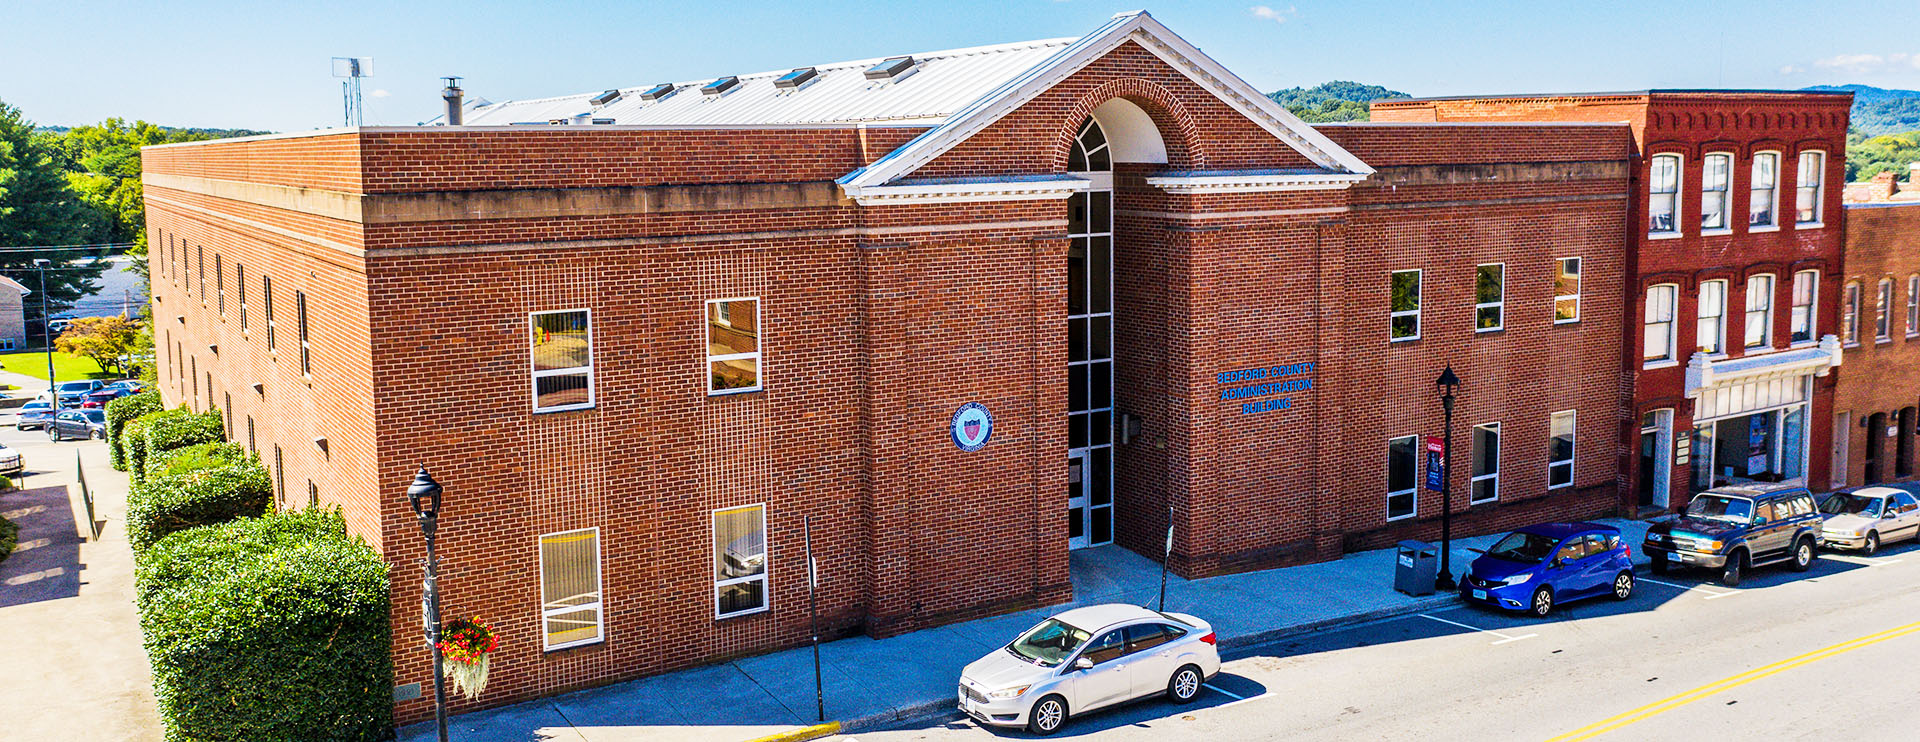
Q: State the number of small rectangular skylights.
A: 5